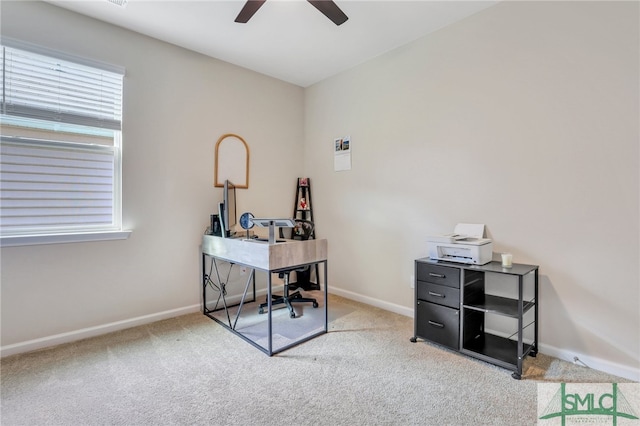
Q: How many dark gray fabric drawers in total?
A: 3